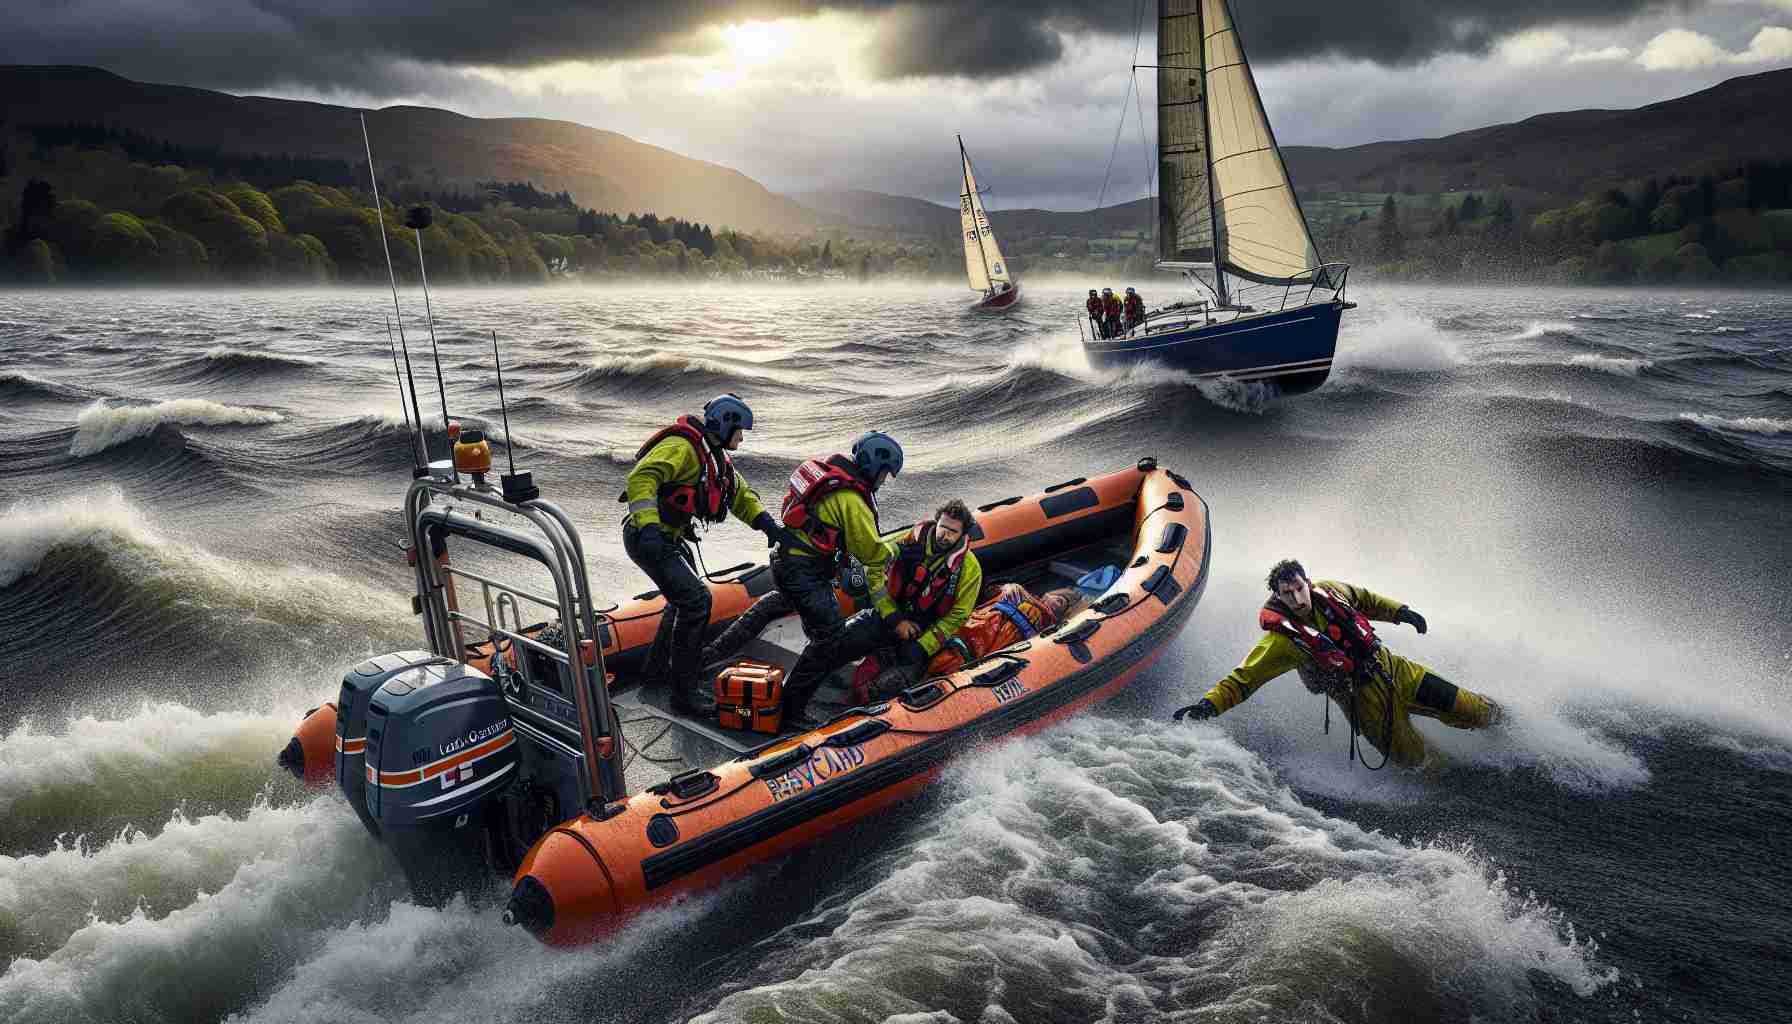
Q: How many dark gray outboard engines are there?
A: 2